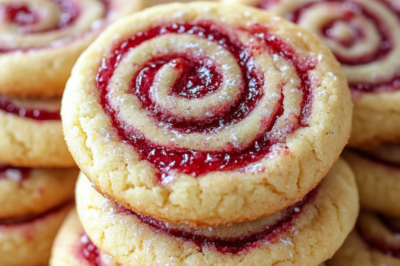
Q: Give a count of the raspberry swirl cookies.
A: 10